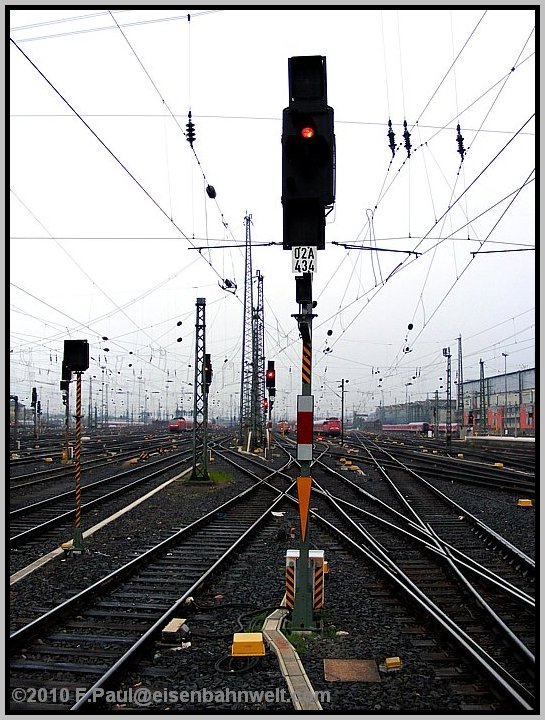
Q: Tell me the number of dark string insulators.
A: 4